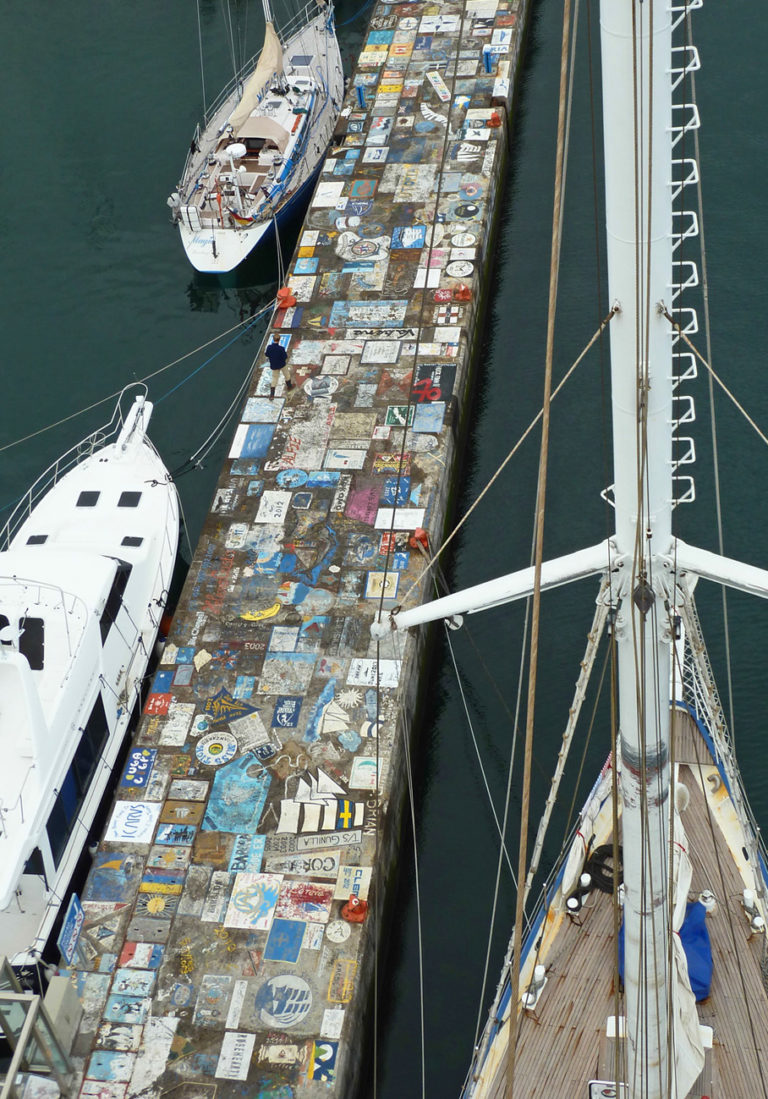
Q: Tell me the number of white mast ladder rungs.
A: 11